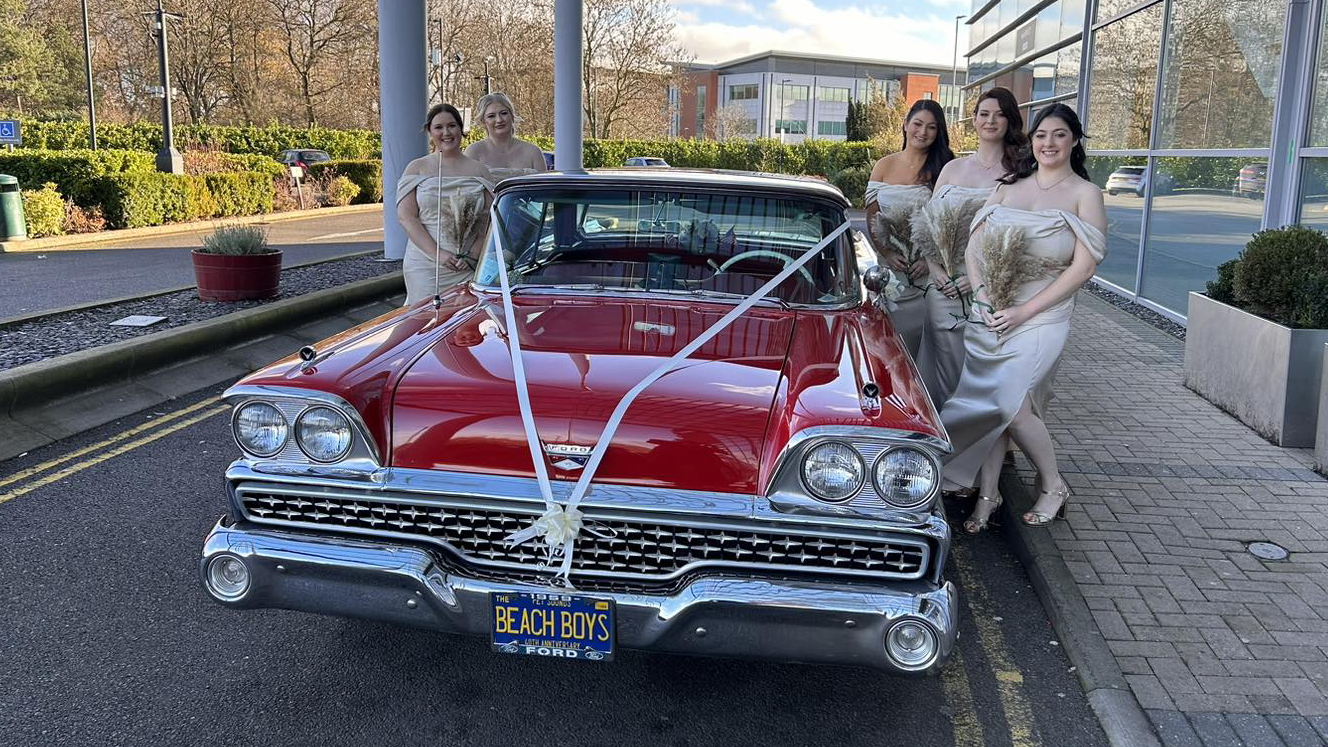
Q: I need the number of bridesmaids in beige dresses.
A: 5